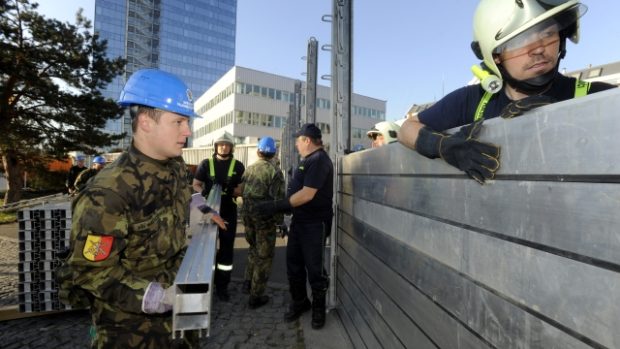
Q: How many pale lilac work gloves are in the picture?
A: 2